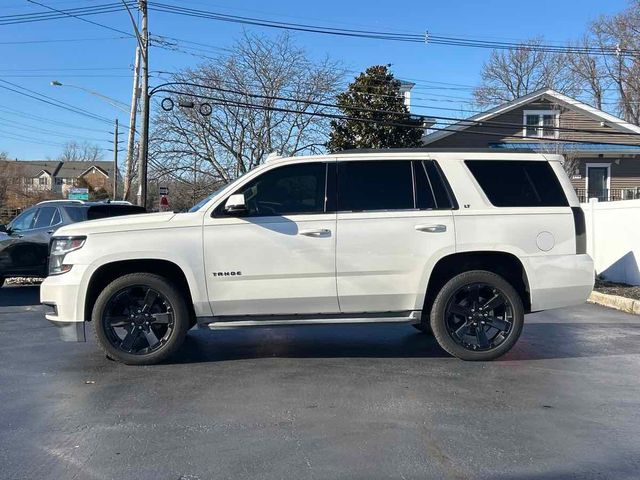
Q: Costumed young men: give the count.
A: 0